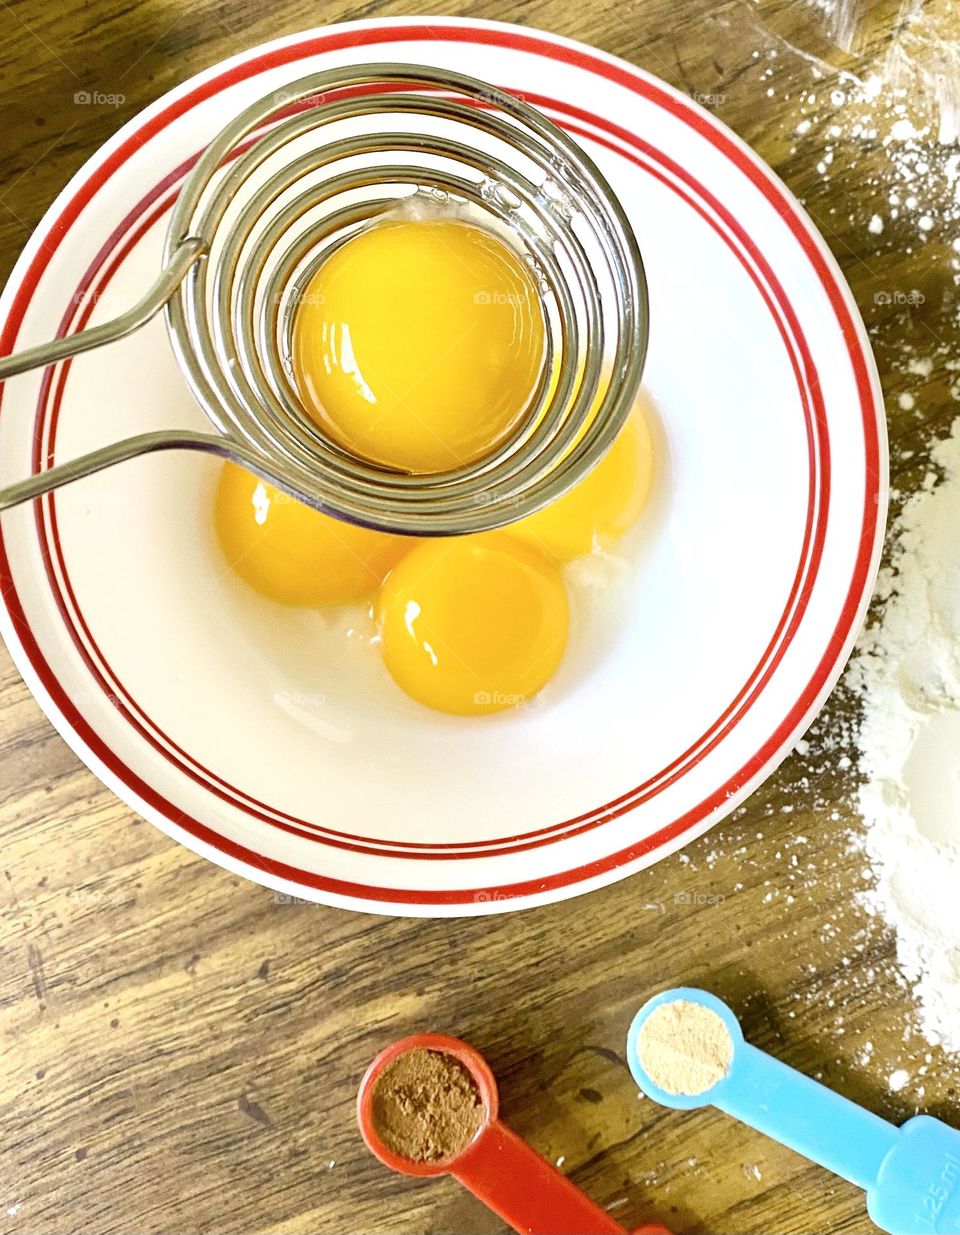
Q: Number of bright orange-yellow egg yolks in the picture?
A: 4